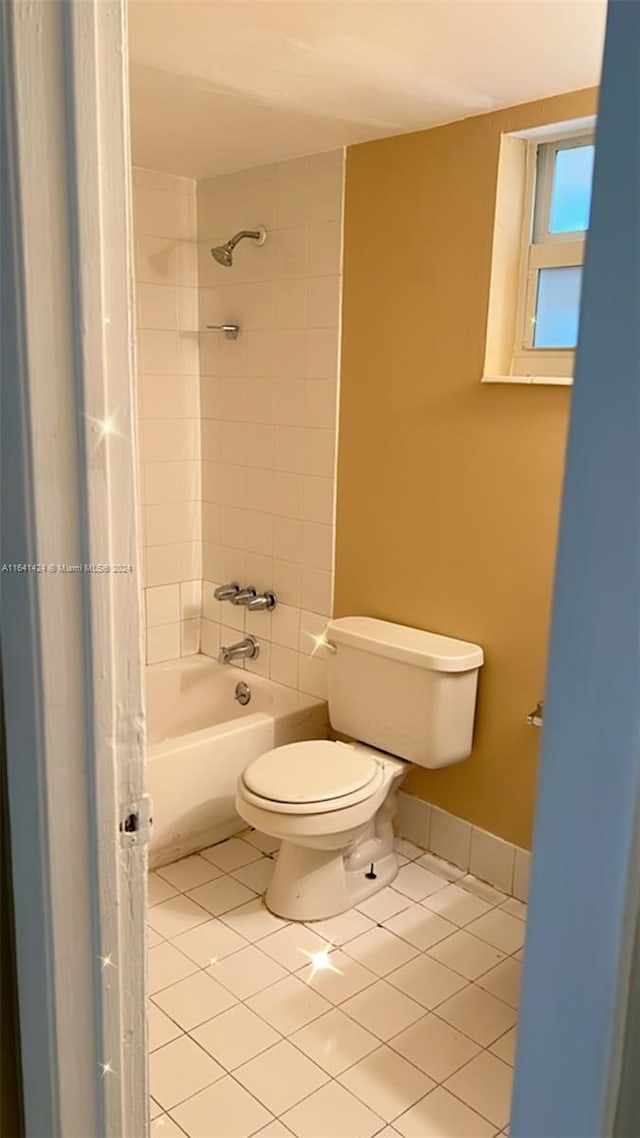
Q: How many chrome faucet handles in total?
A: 3